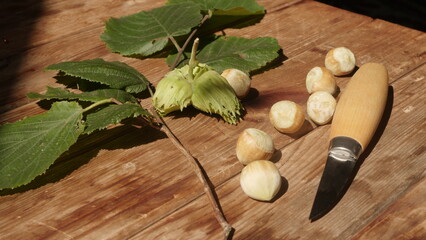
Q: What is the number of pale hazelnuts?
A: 7